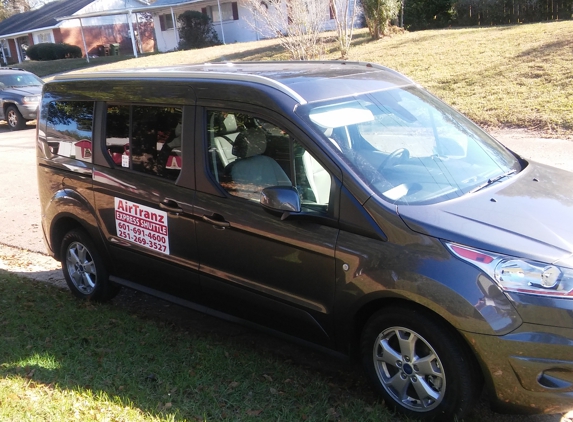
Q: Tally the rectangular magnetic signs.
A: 1